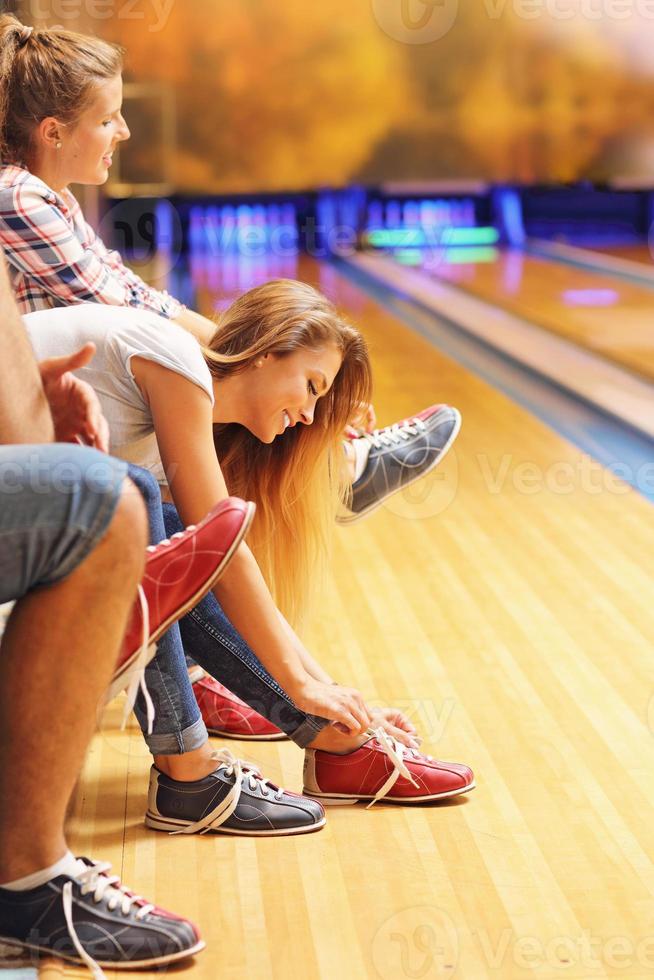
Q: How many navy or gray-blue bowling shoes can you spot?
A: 3